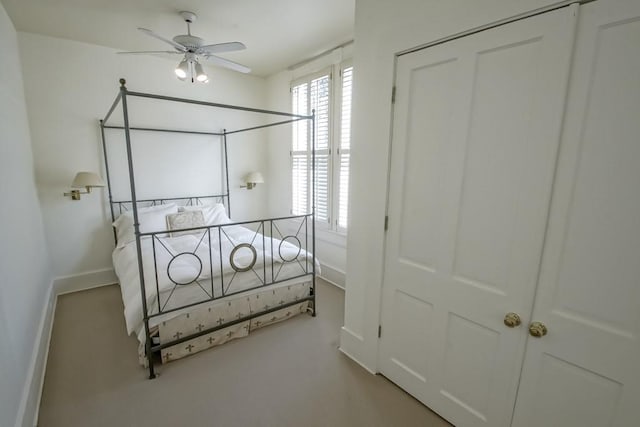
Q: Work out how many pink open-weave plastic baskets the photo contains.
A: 0